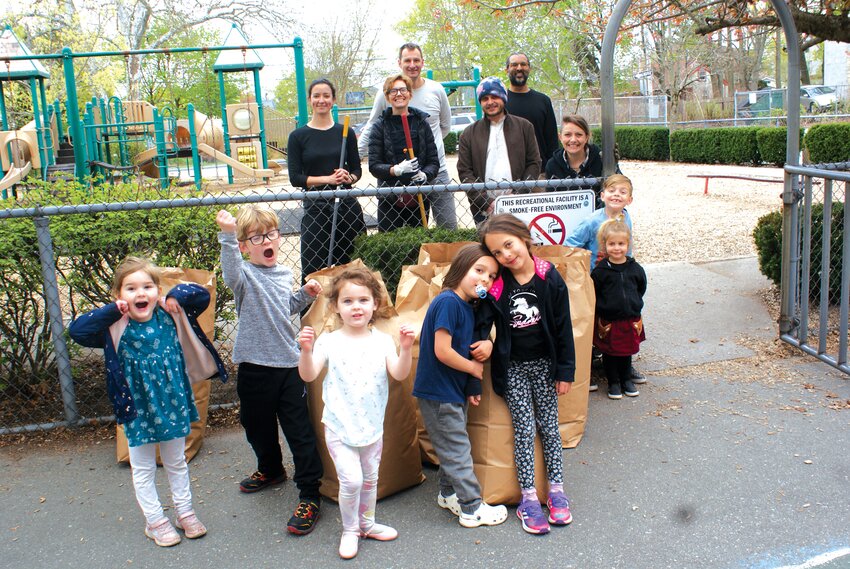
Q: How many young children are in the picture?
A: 7